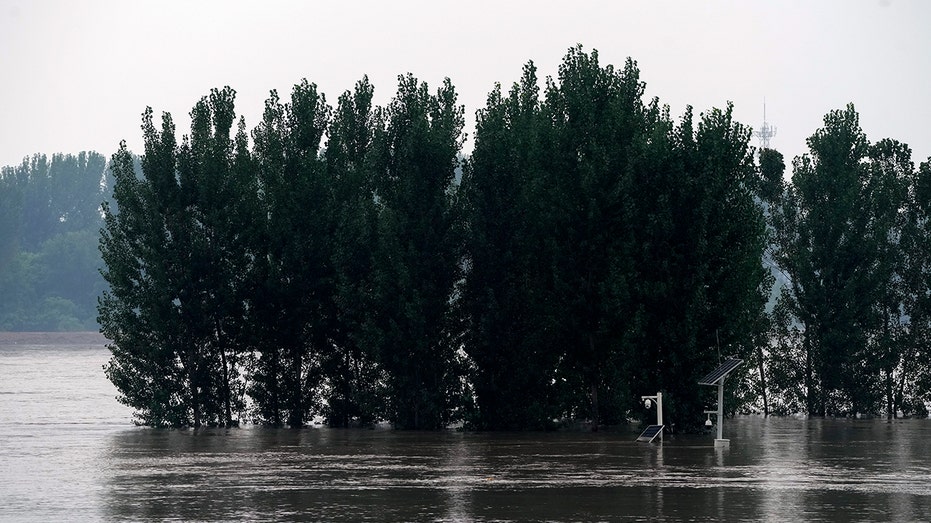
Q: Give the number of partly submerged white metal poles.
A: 2